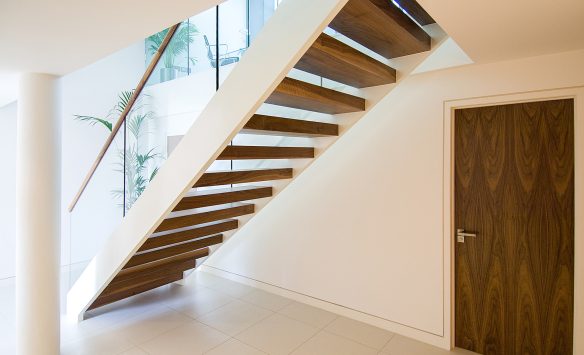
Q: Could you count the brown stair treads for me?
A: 14